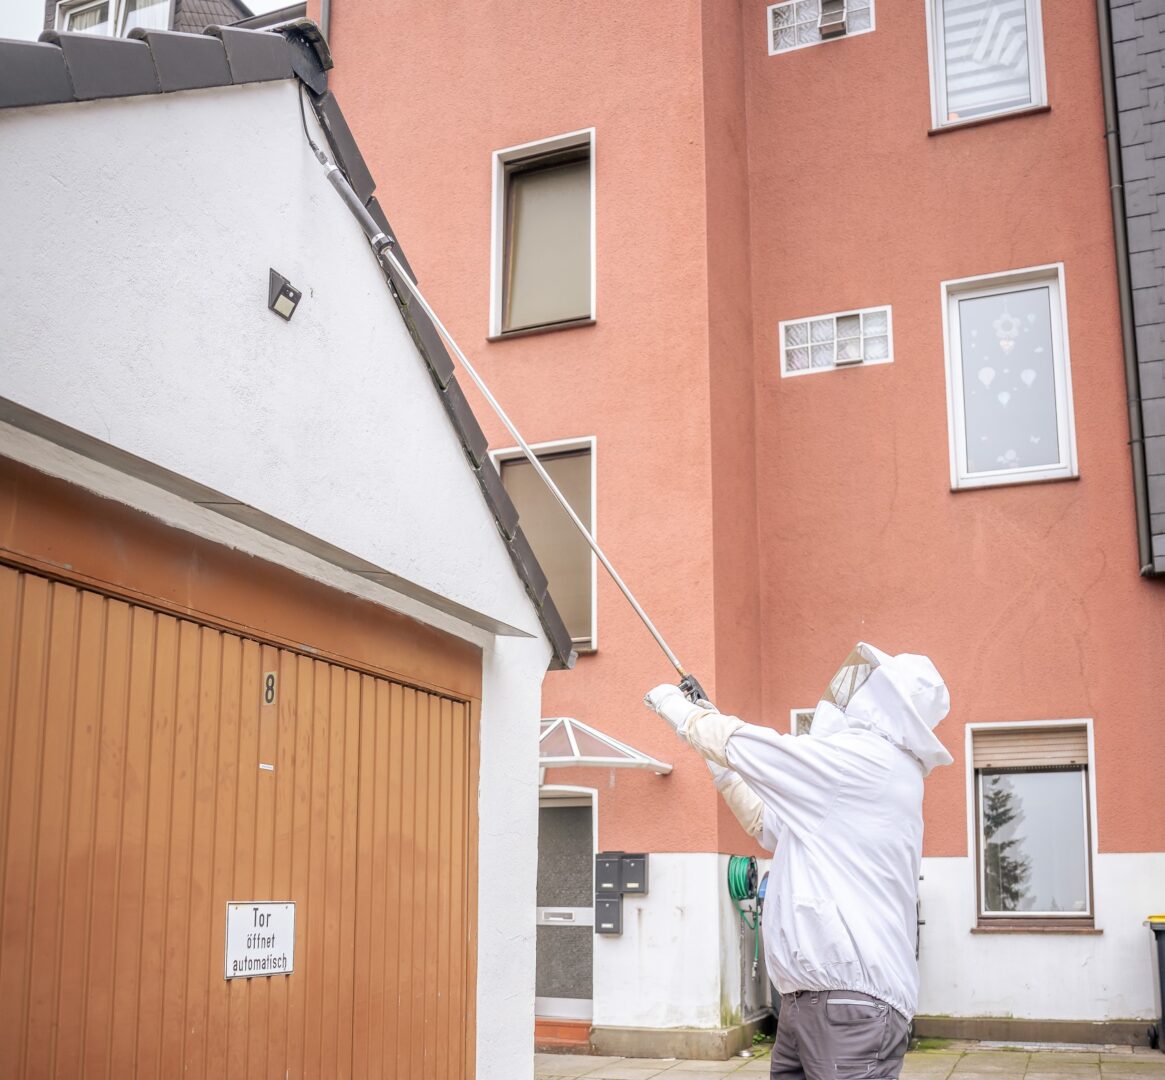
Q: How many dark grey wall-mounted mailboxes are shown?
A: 3